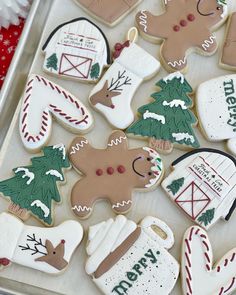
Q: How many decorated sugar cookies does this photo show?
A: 14